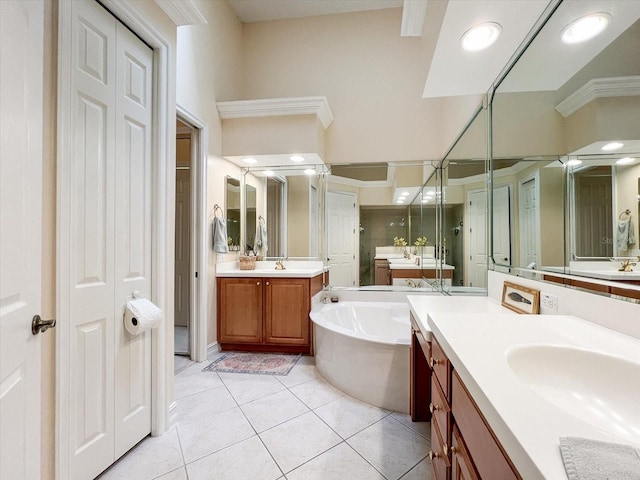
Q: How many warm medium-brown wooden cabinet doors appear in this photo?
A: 3